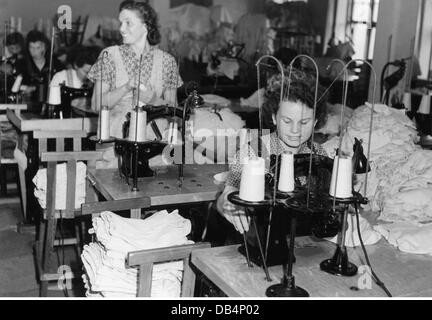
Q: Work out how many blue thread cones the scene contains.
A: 0